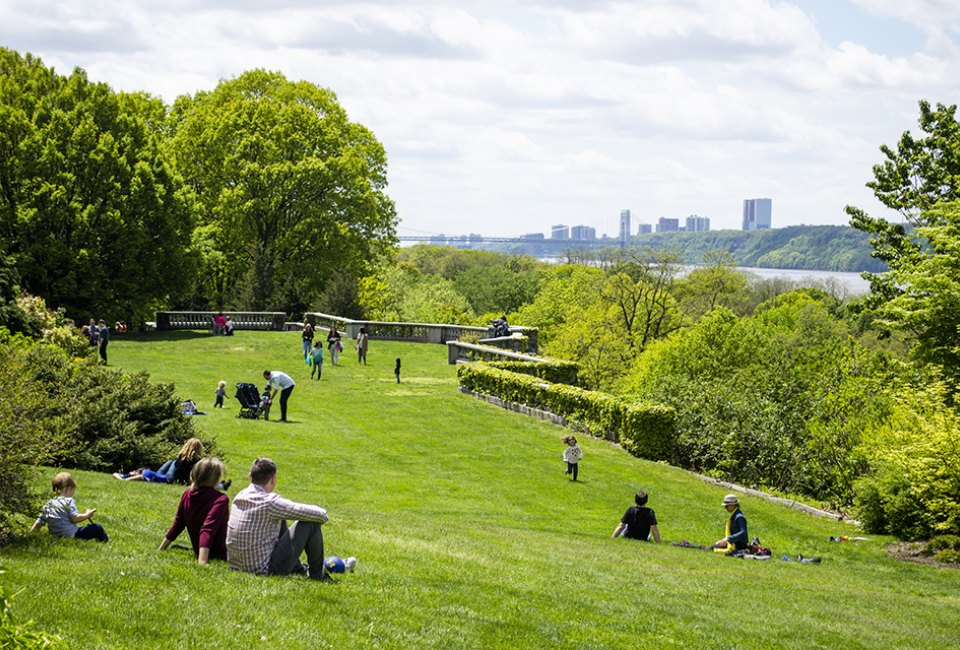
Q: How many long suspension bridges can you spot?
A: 1